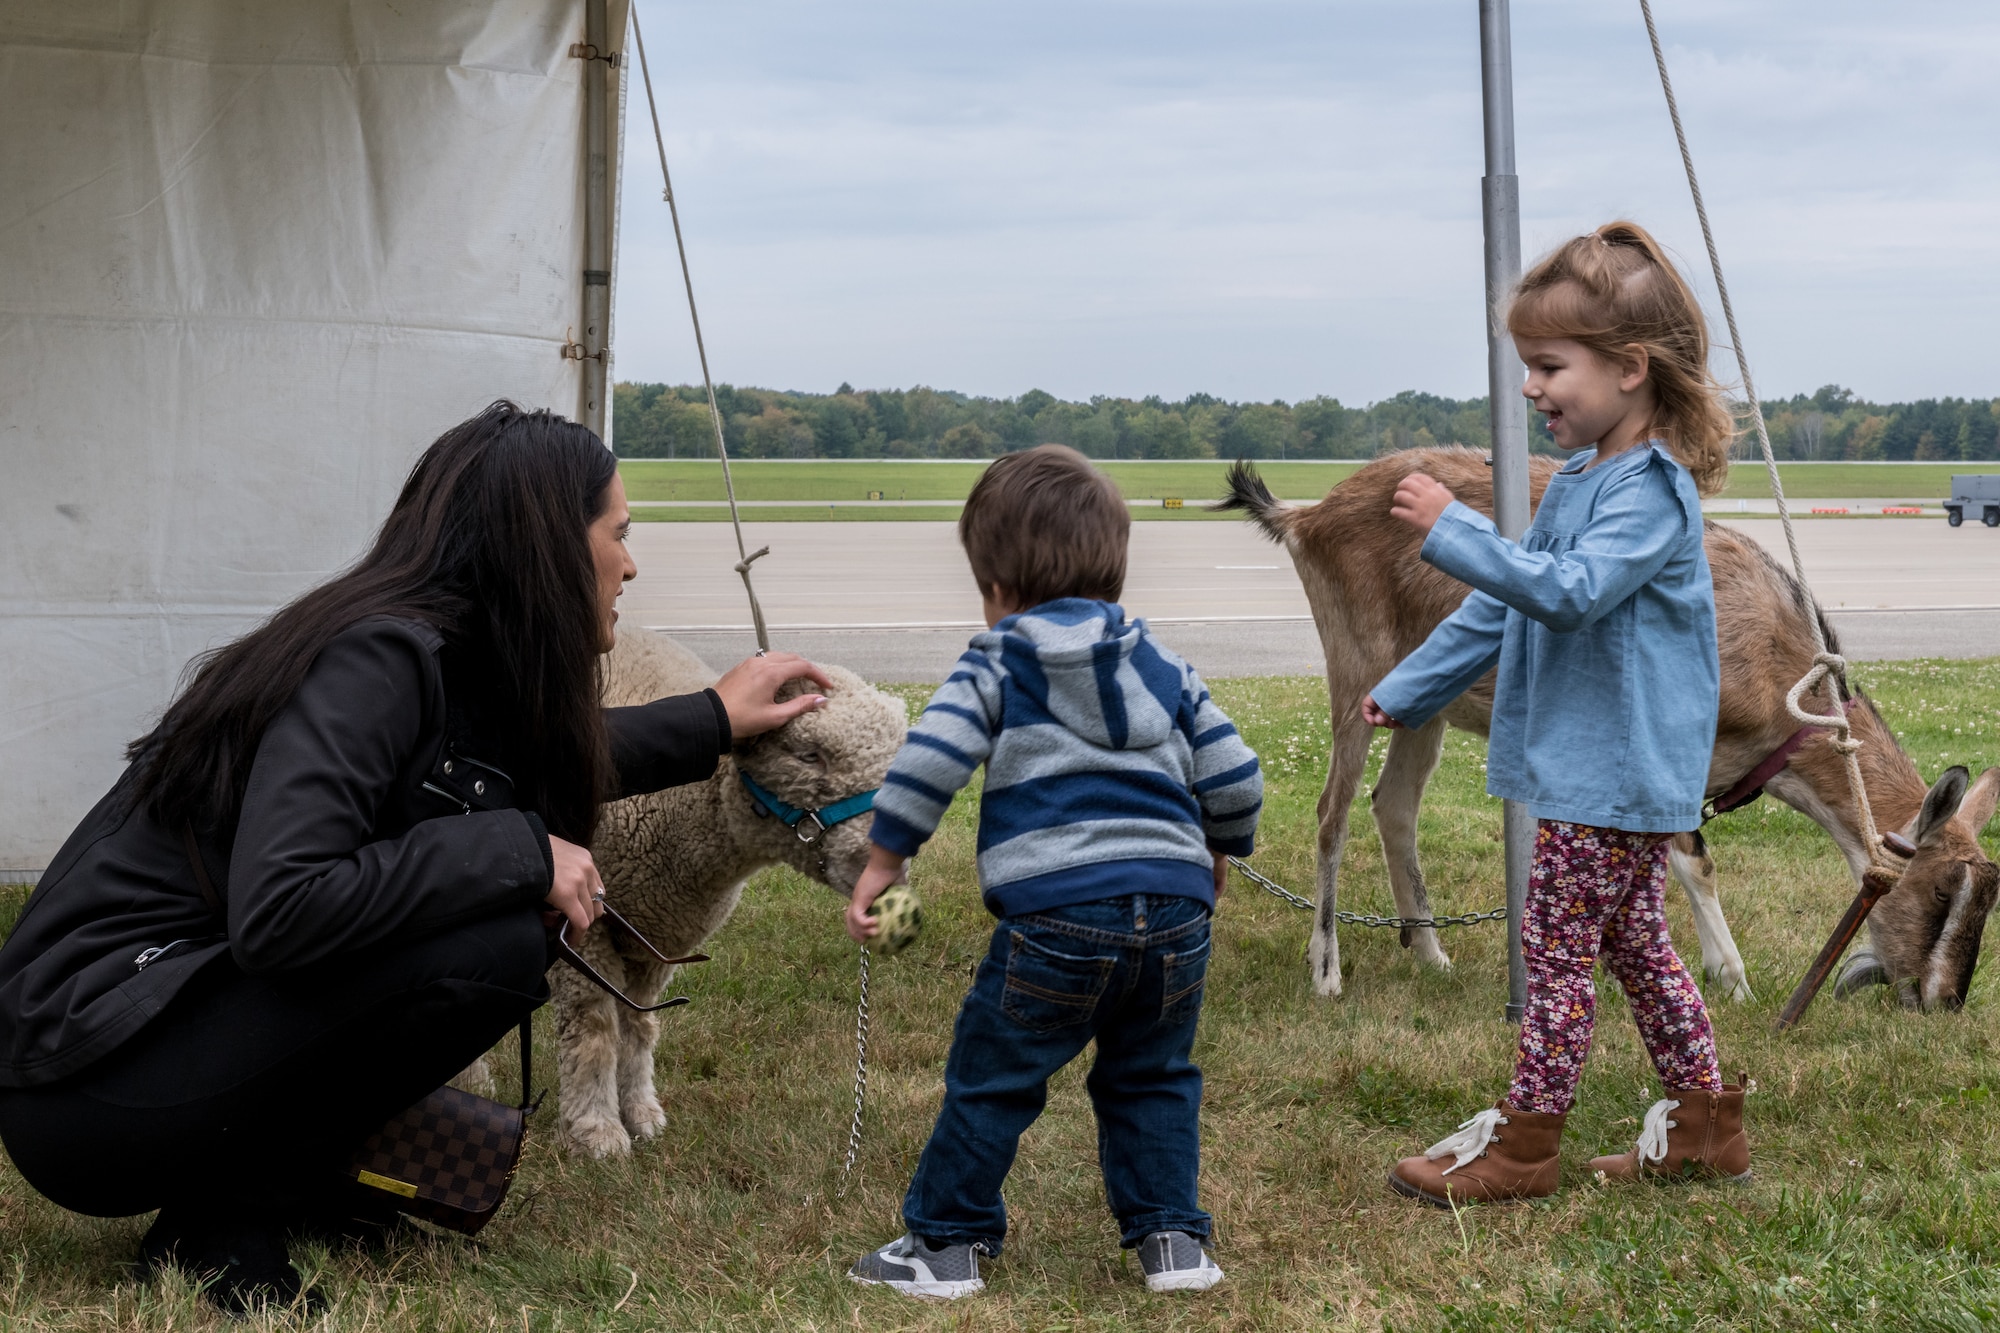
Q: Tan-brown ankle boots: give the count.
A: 2